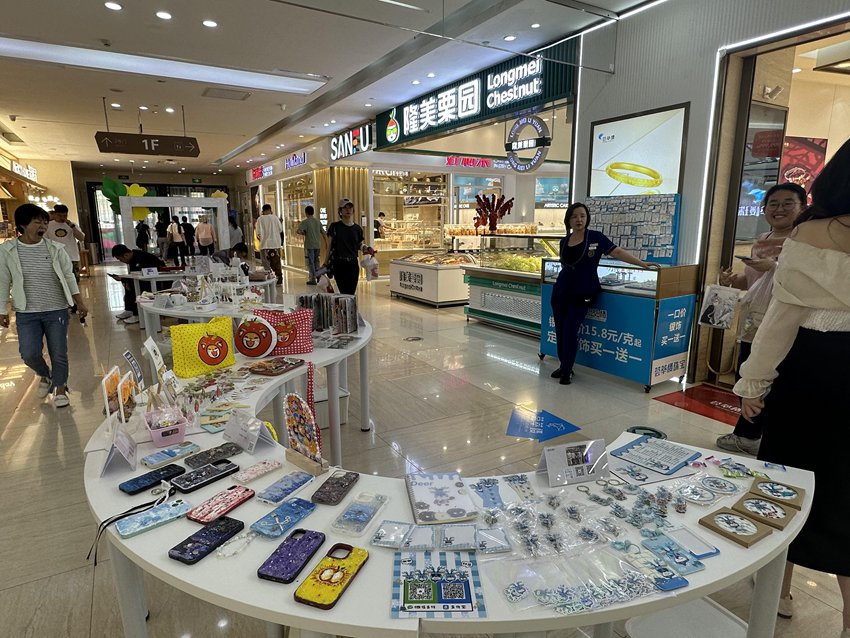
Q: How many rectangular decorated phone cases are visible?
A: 14